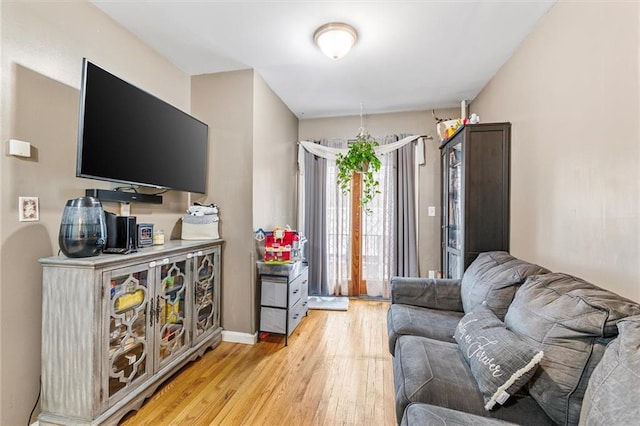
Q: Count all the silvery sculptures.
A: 0